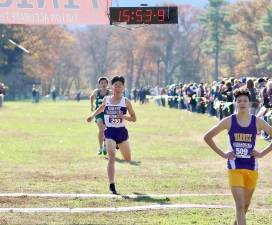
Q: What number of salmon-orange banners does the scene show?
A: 1